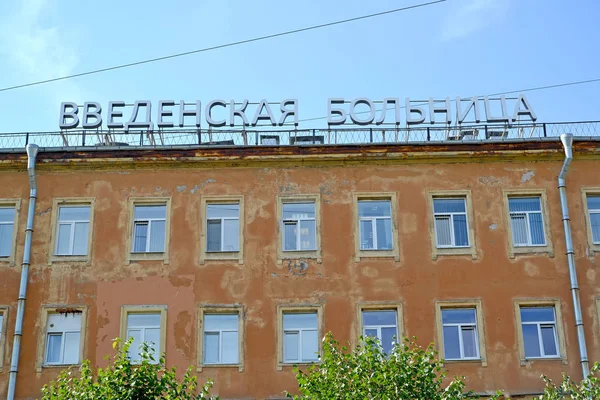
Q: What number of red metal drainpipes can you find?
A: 0